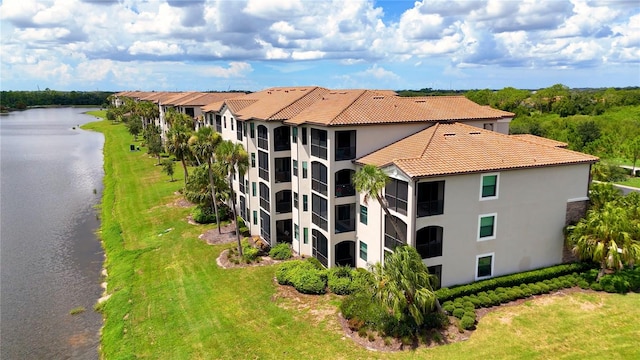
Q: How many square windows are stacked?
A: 3